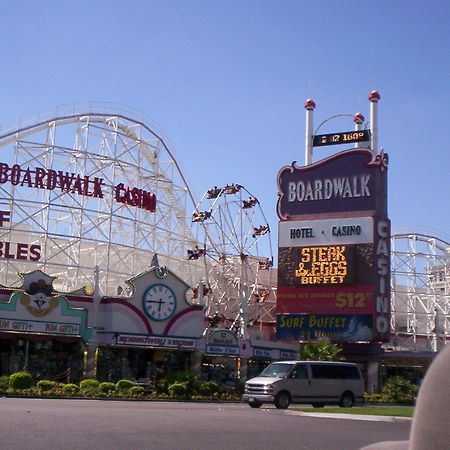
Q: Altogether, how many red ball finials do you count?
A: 3